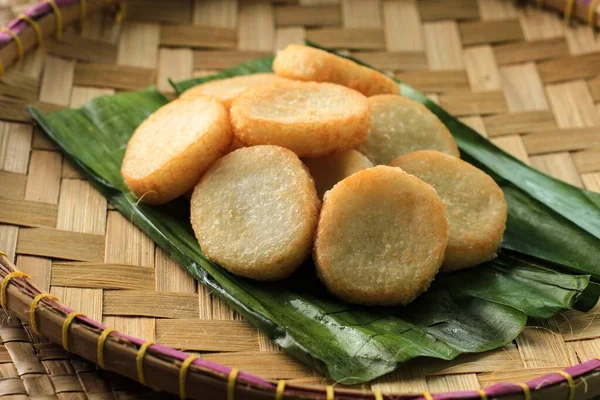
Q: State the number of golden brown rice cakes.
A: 9